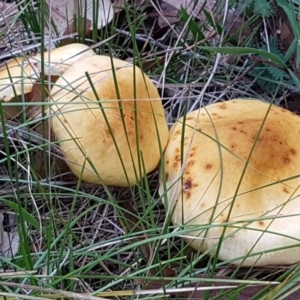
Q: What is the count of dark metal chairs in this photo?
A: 0